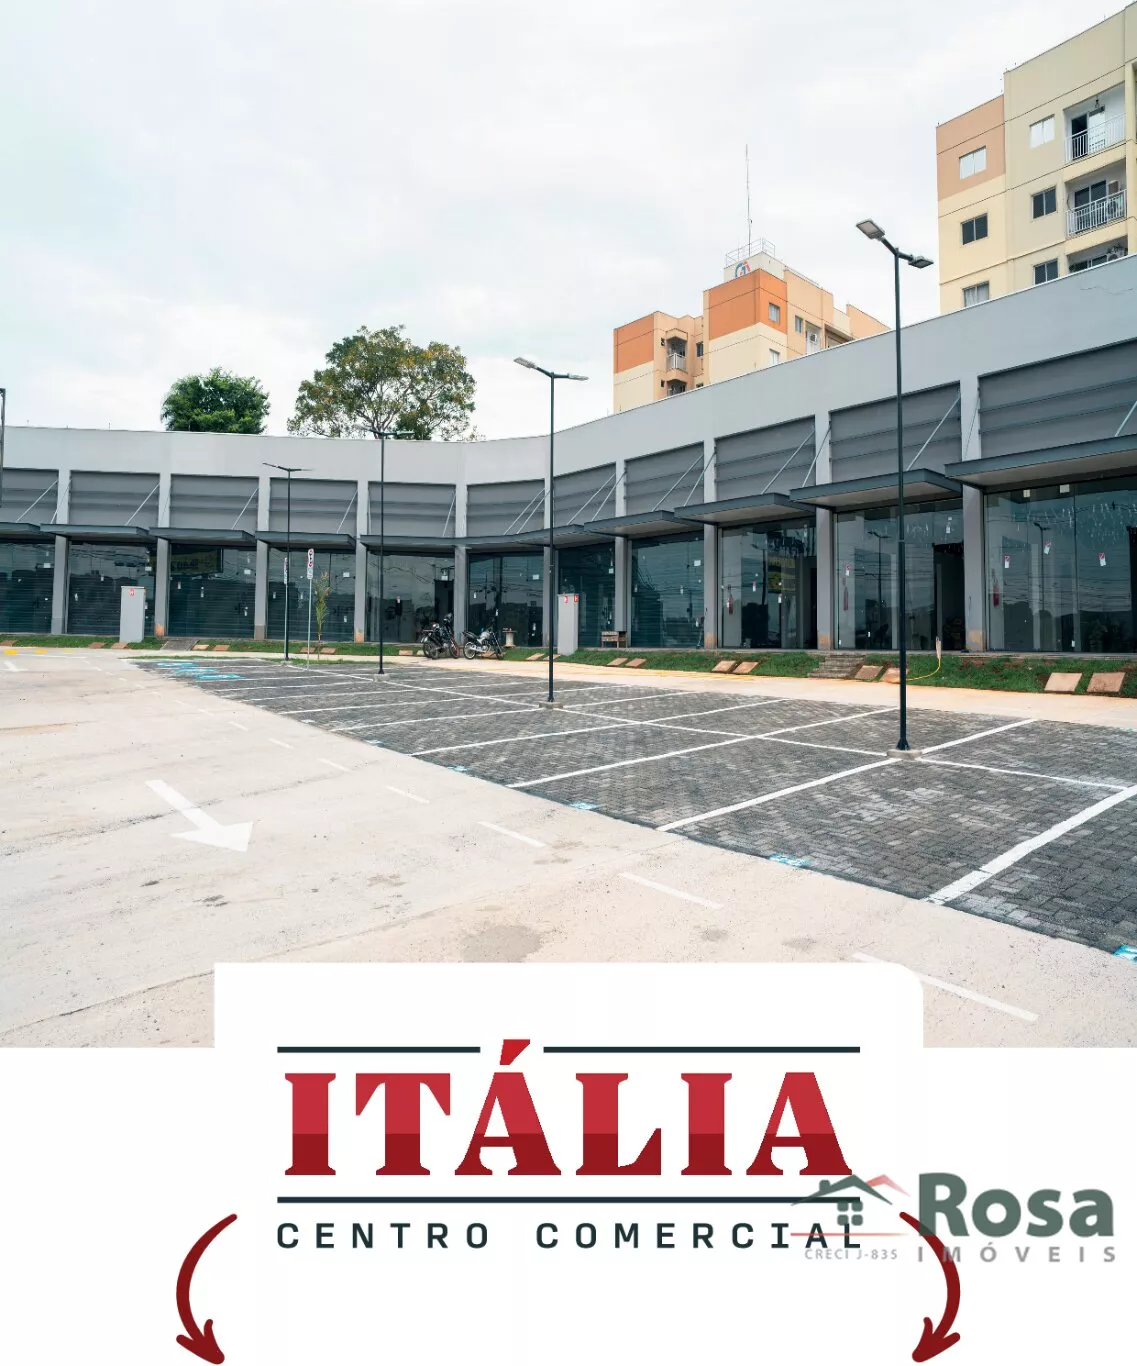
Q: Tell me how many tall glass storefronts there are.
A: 11